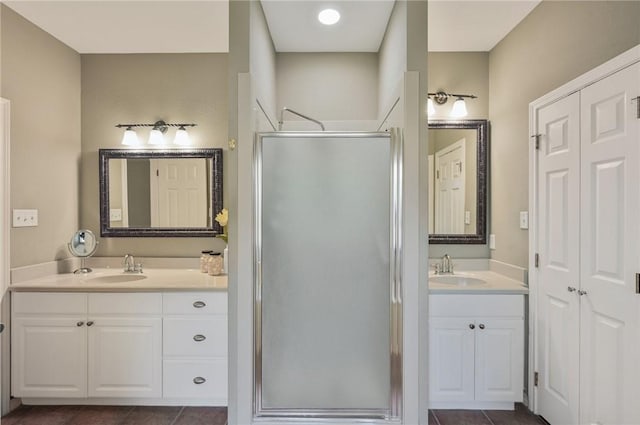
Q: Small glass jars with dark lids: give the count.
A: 2